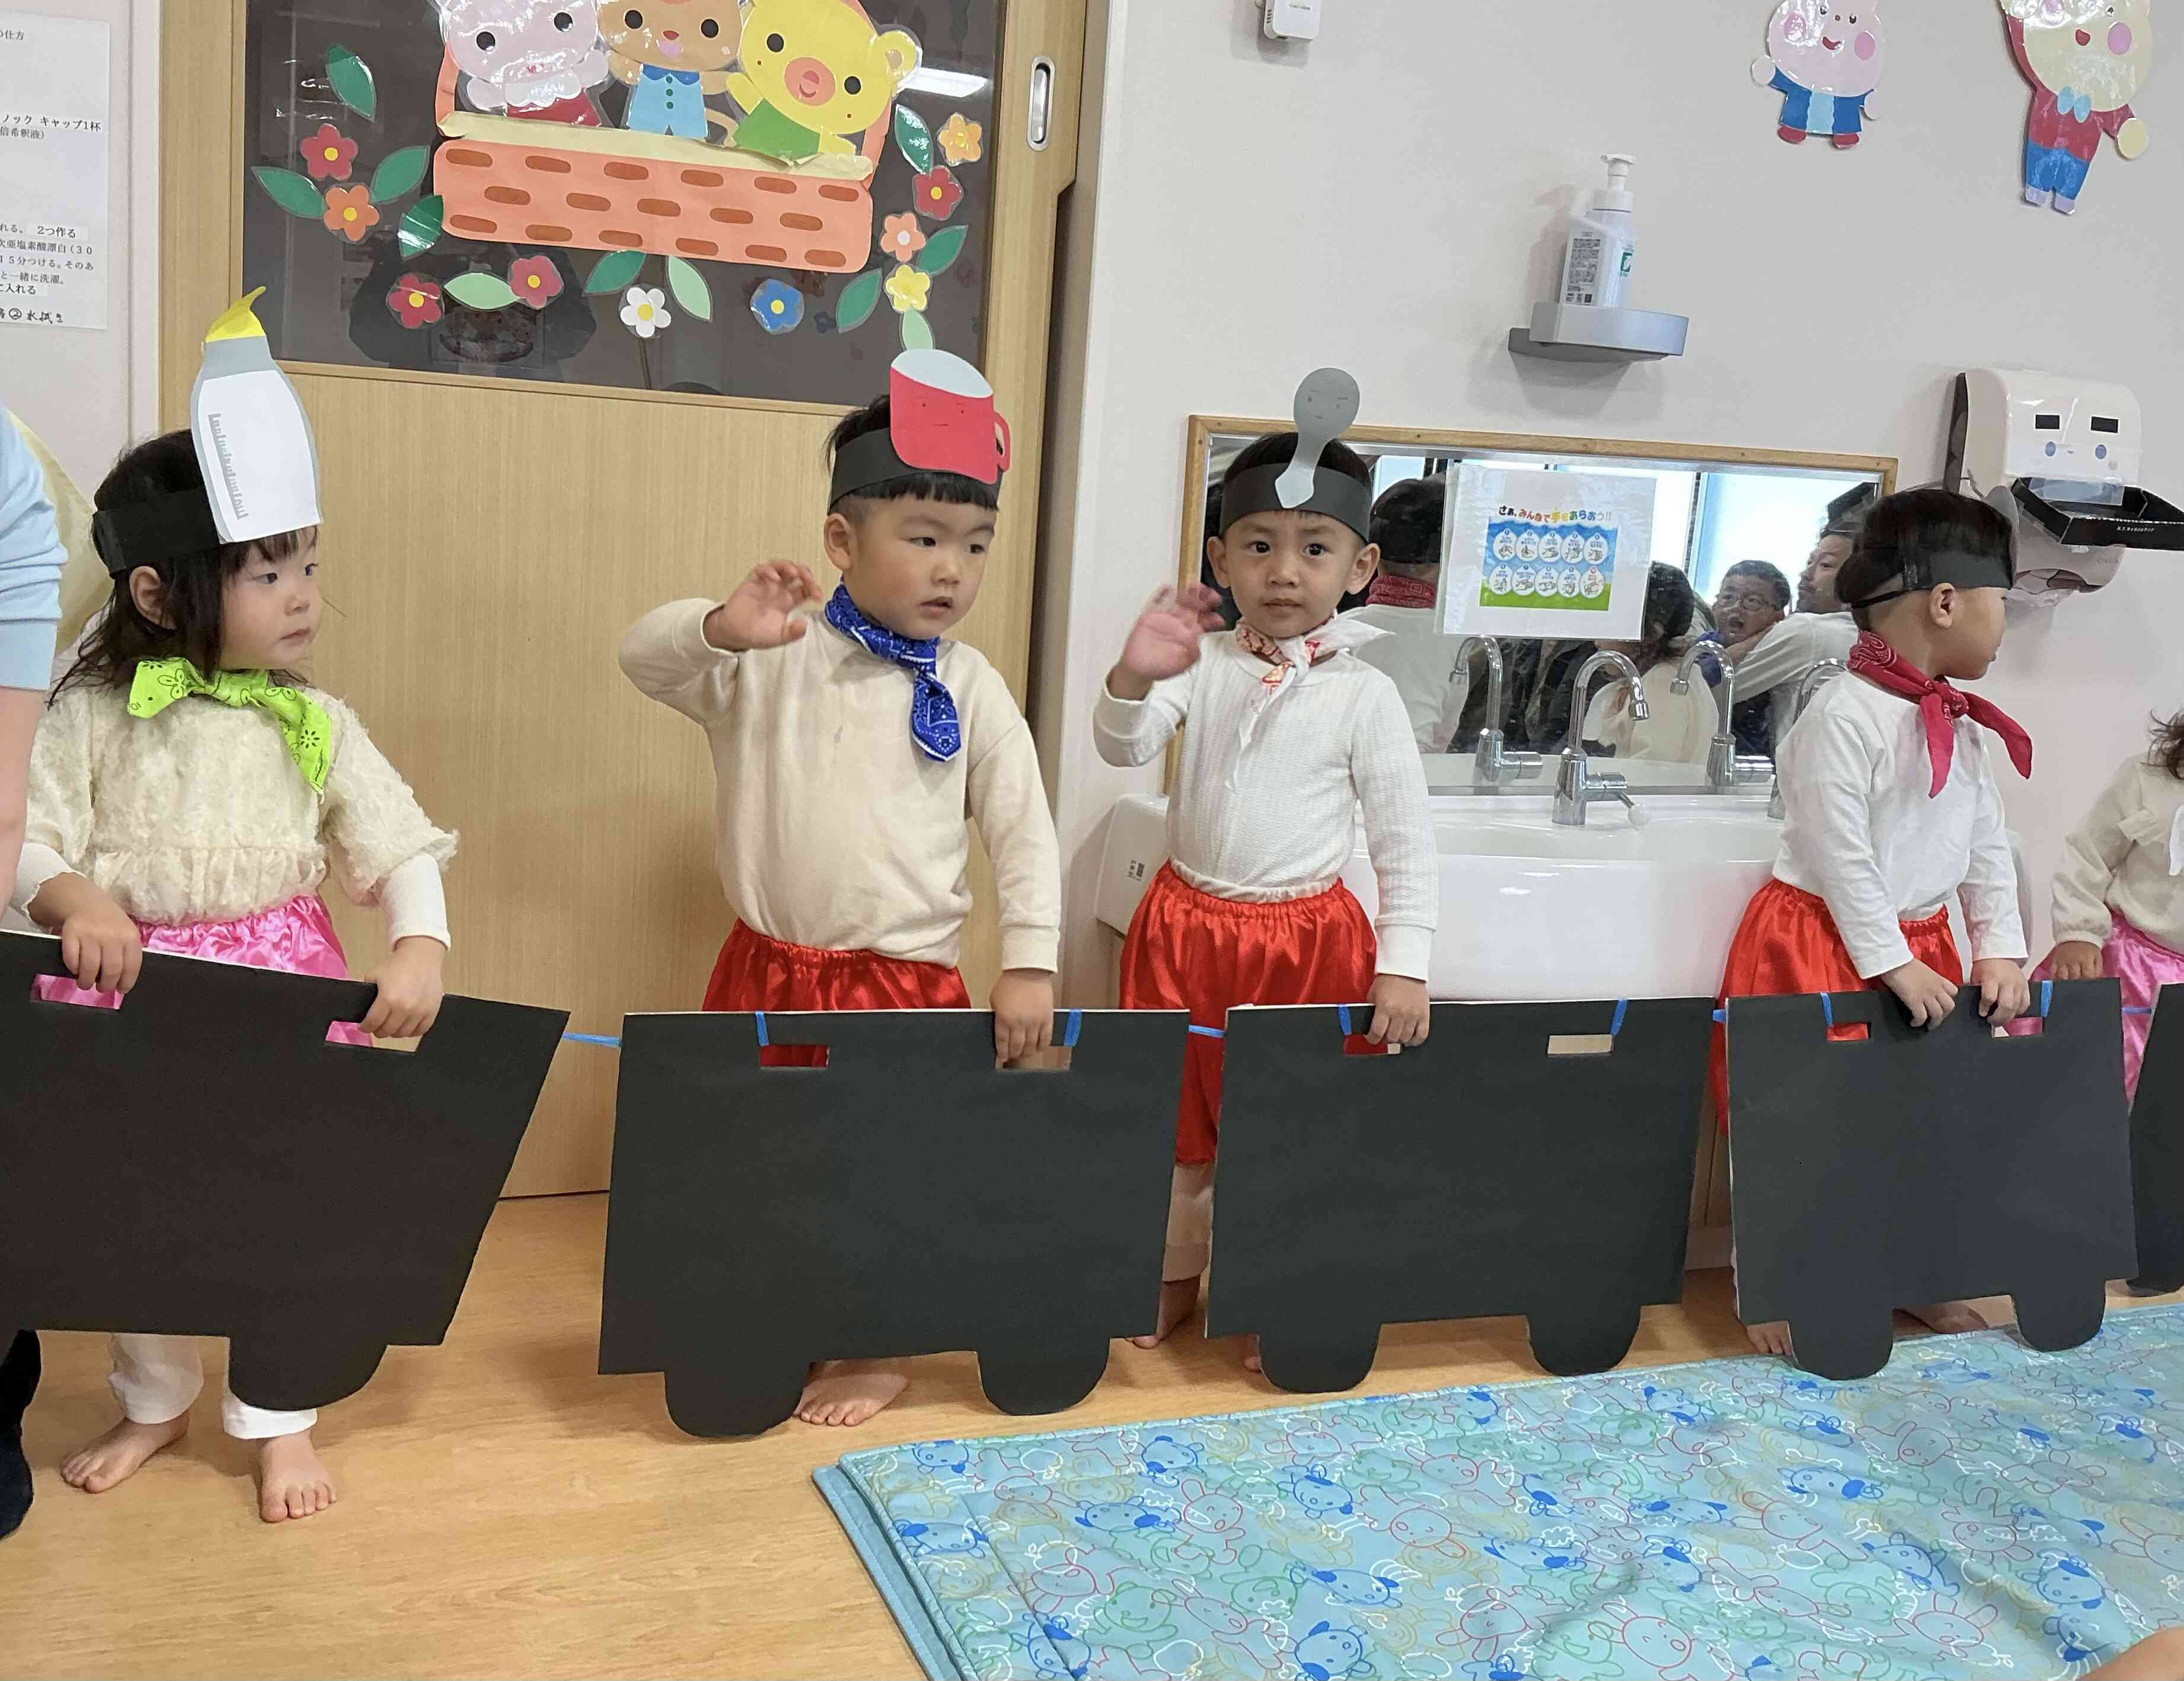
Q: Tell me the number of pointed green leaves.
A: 11